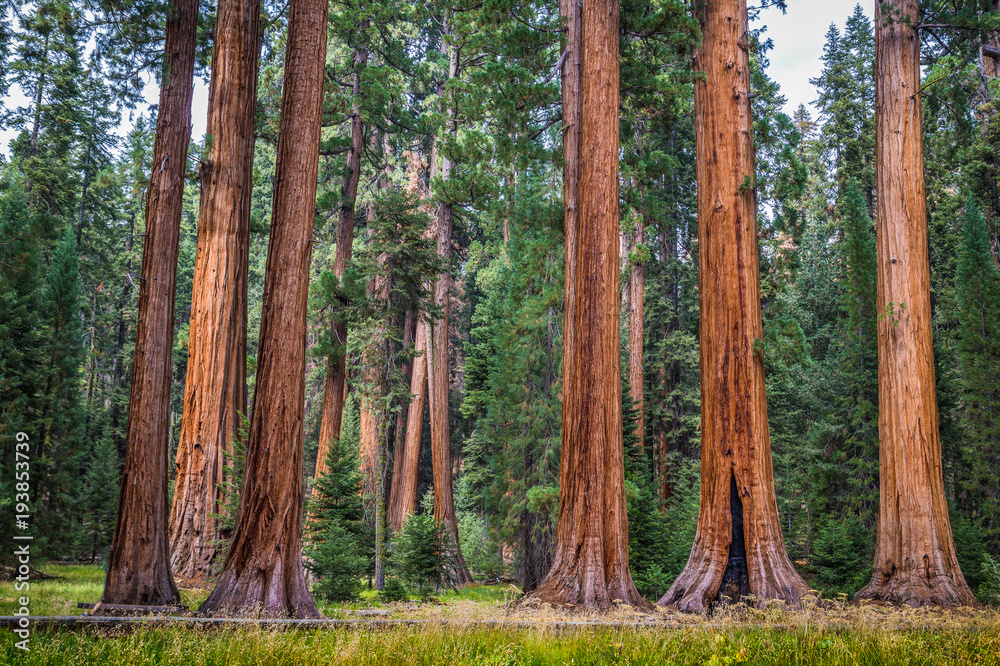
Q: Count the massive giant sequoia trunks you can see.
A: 6